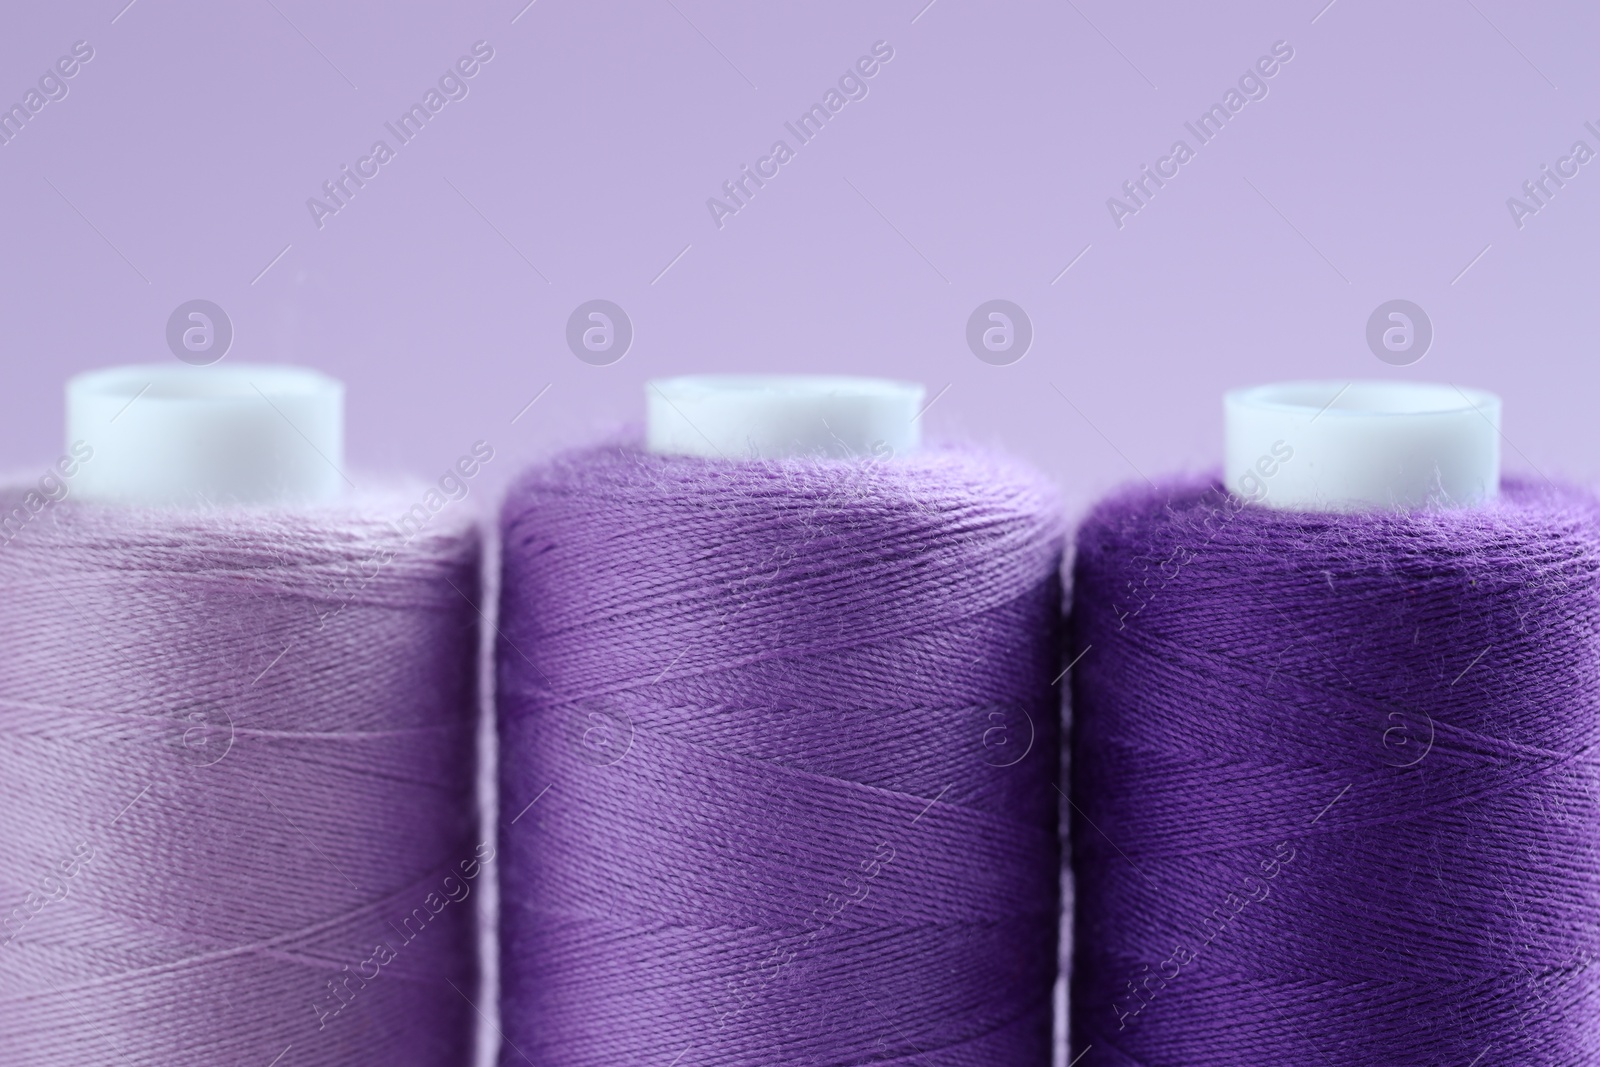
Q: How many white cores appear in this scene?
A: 3